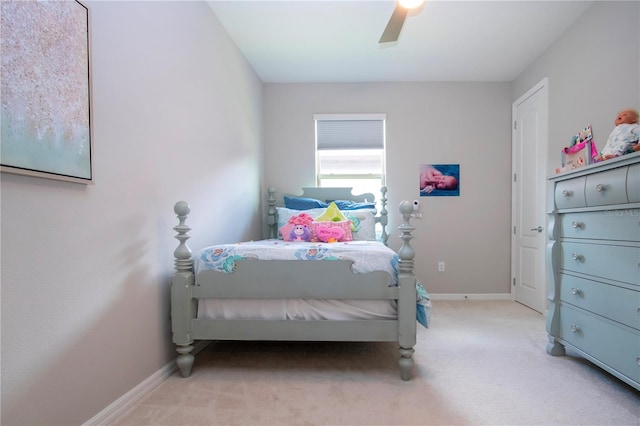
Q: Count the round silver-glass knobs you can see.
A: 6